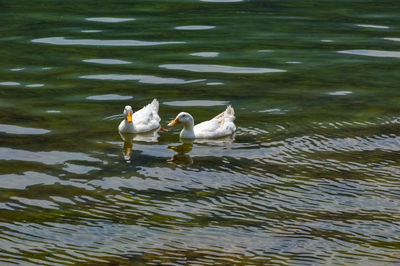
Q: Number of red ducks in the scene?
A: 0